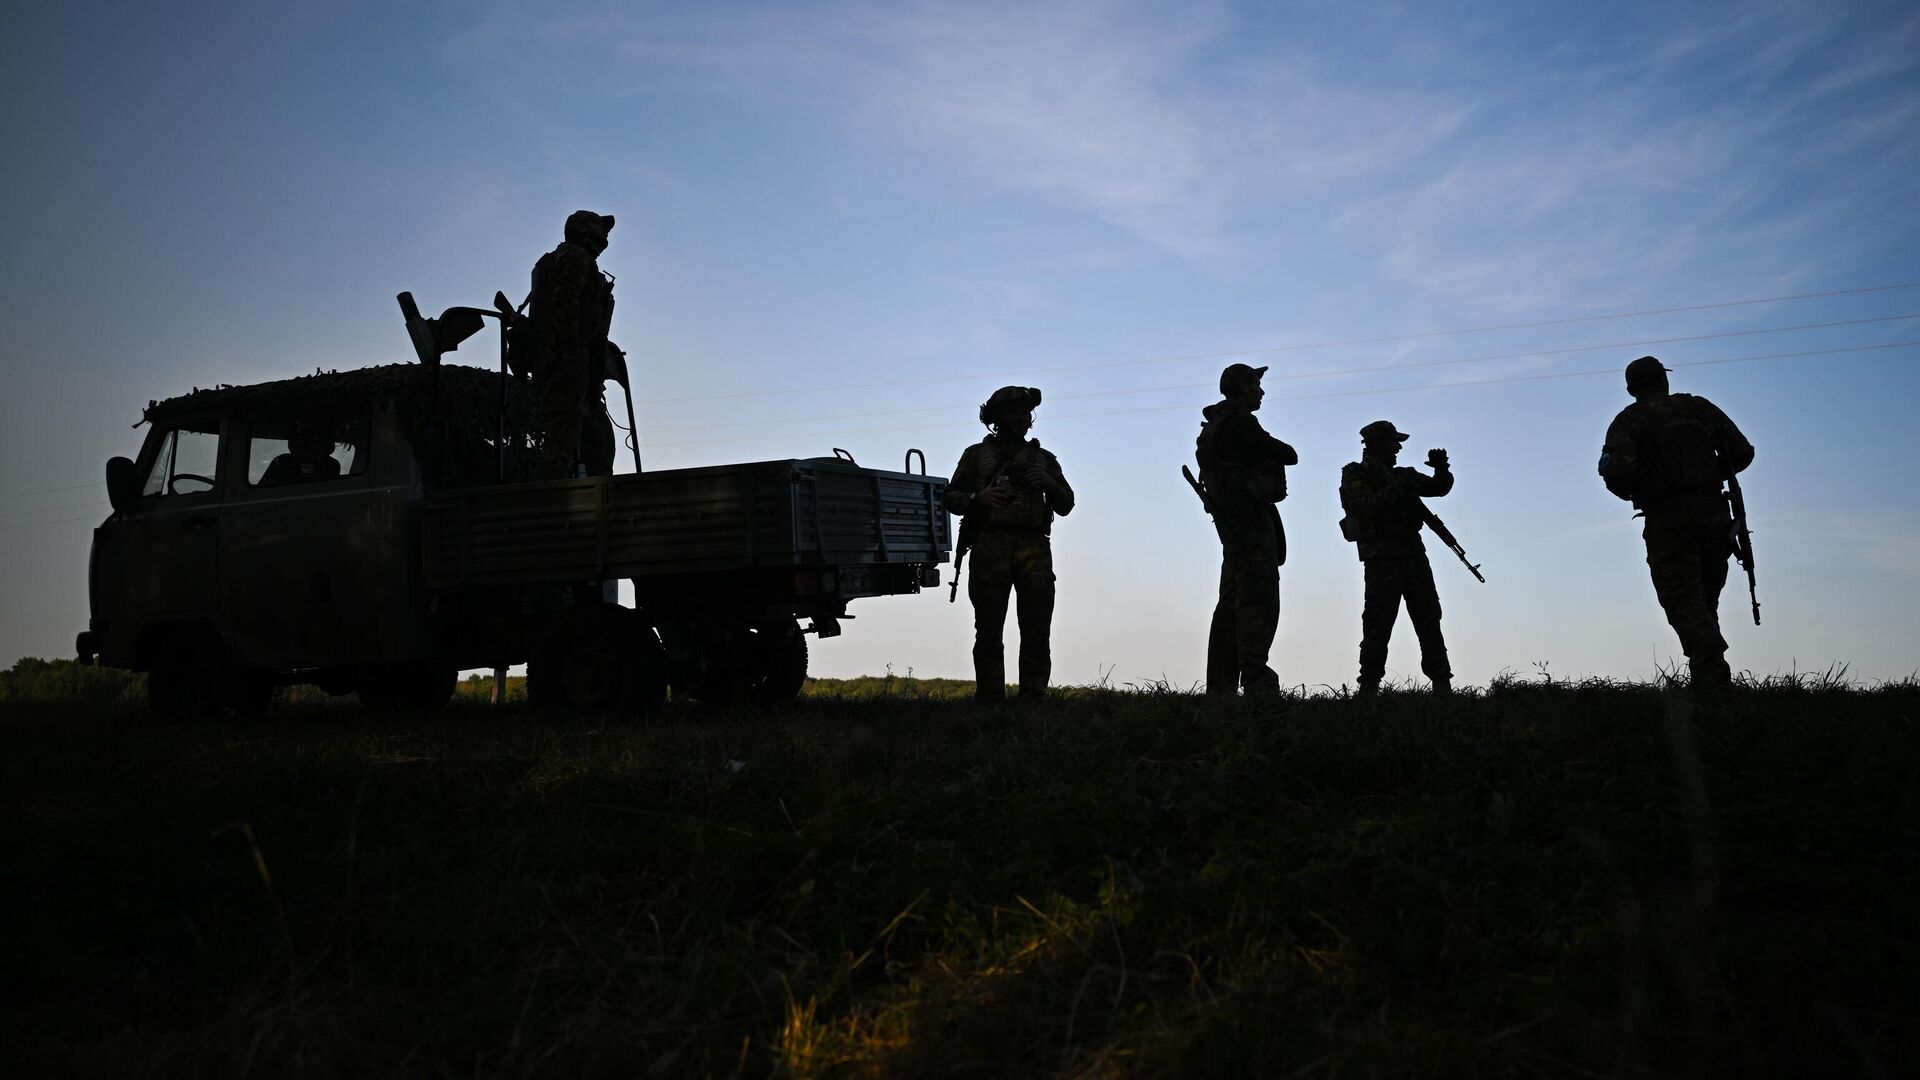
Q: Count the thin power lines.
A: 3